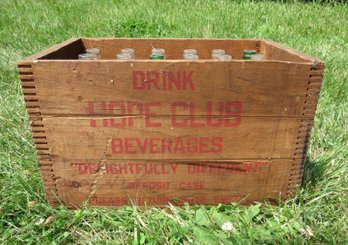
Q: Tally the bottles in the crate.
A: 12